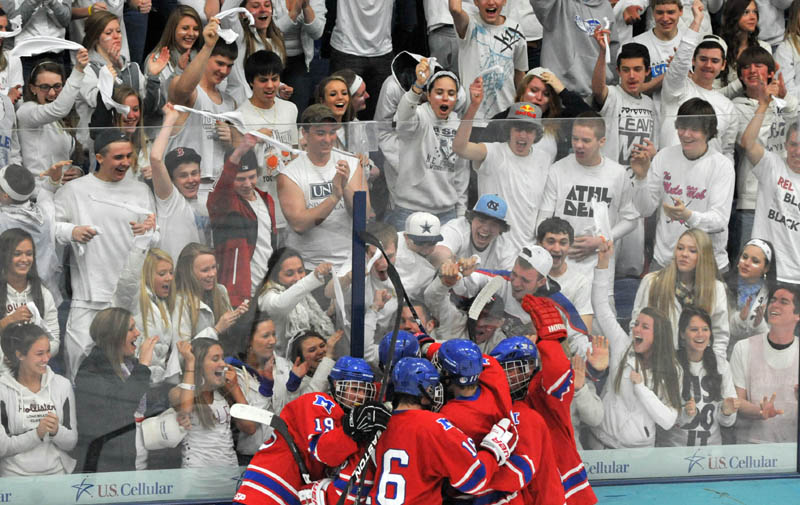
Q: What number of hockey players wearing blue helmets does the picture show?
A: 5